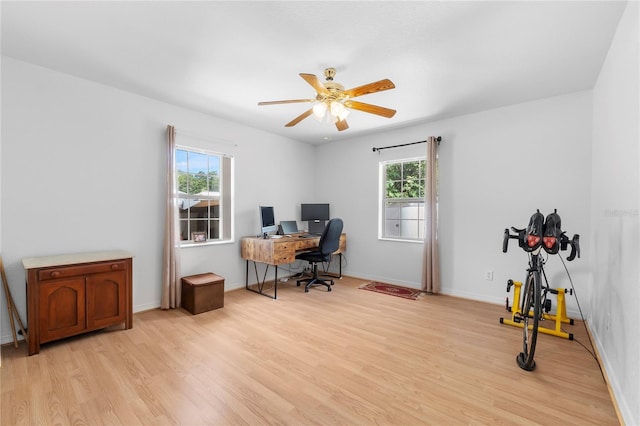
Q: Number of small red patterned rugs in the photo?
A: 1